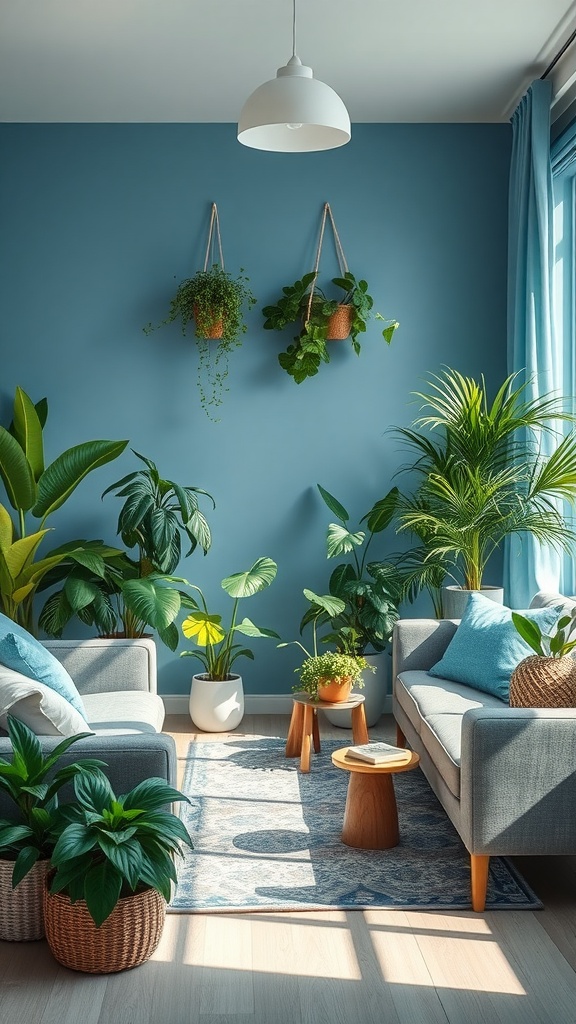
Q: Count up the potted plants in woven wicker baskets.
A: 3